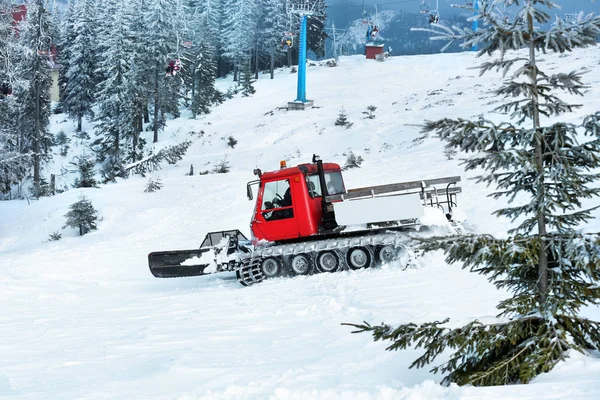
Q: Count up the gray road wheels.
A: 5